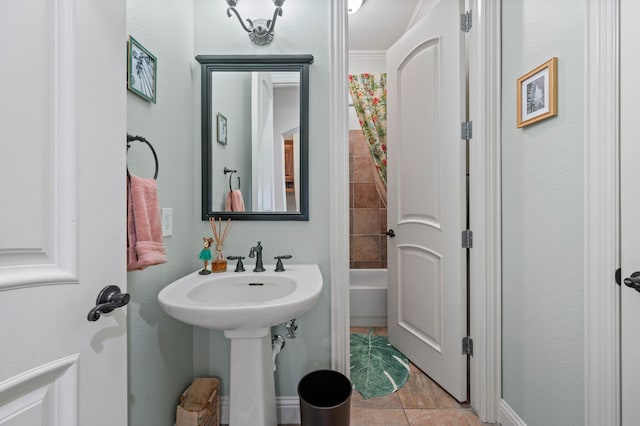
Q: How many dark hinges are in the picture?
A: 4